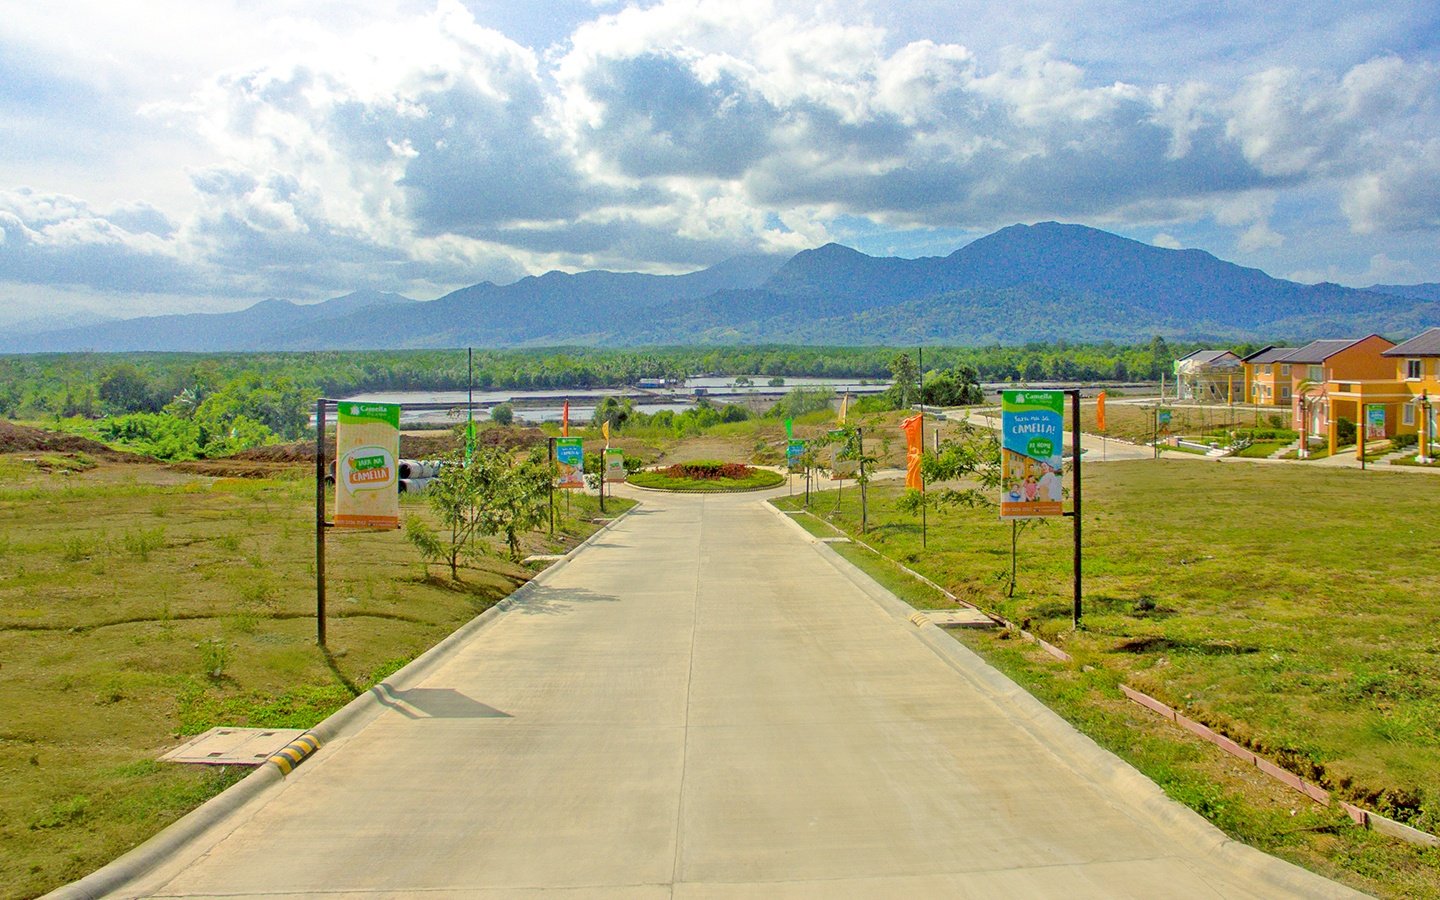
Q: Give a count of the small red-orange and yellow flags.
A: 5